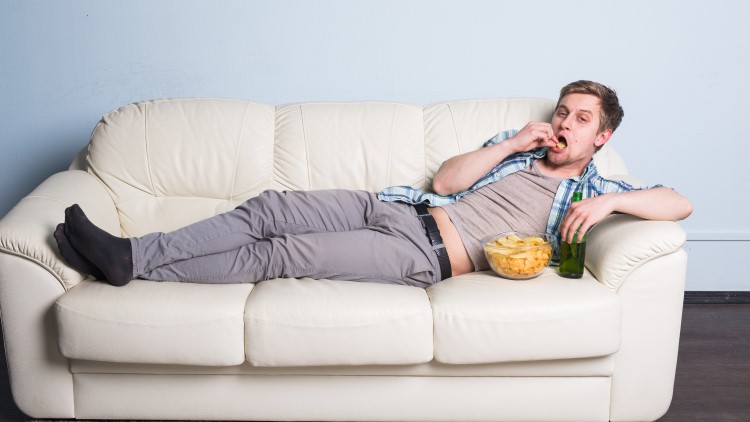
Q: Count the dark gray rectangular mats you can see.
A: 0